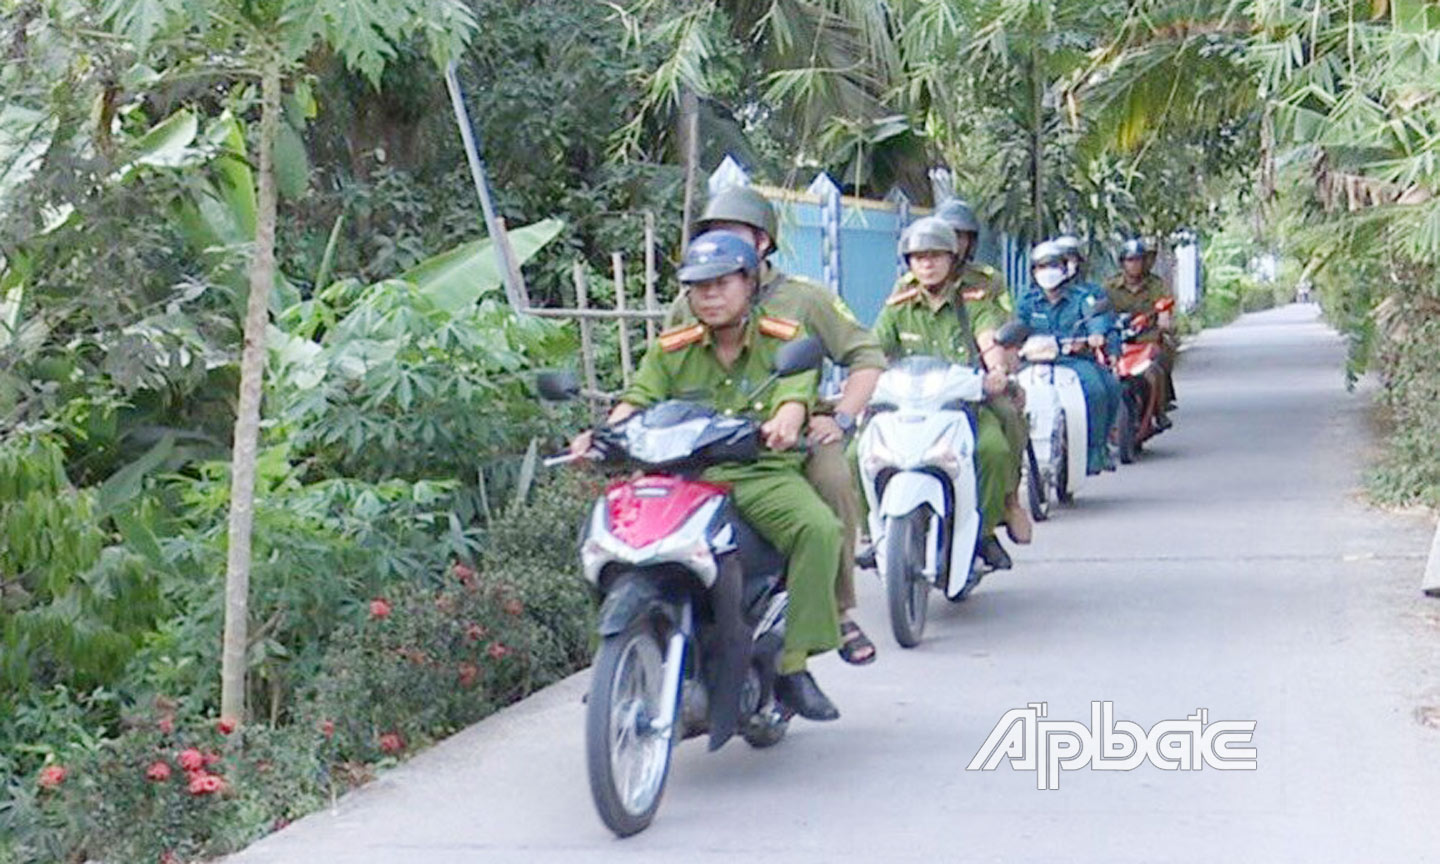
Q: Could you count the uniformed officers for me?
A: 8